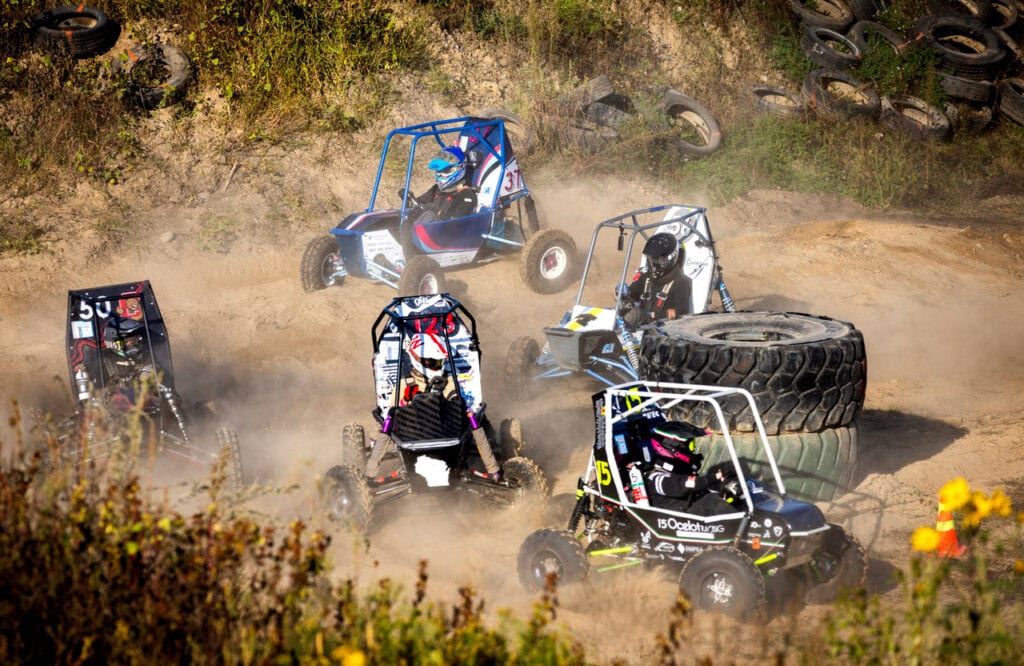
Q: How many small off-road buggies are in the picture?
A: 5